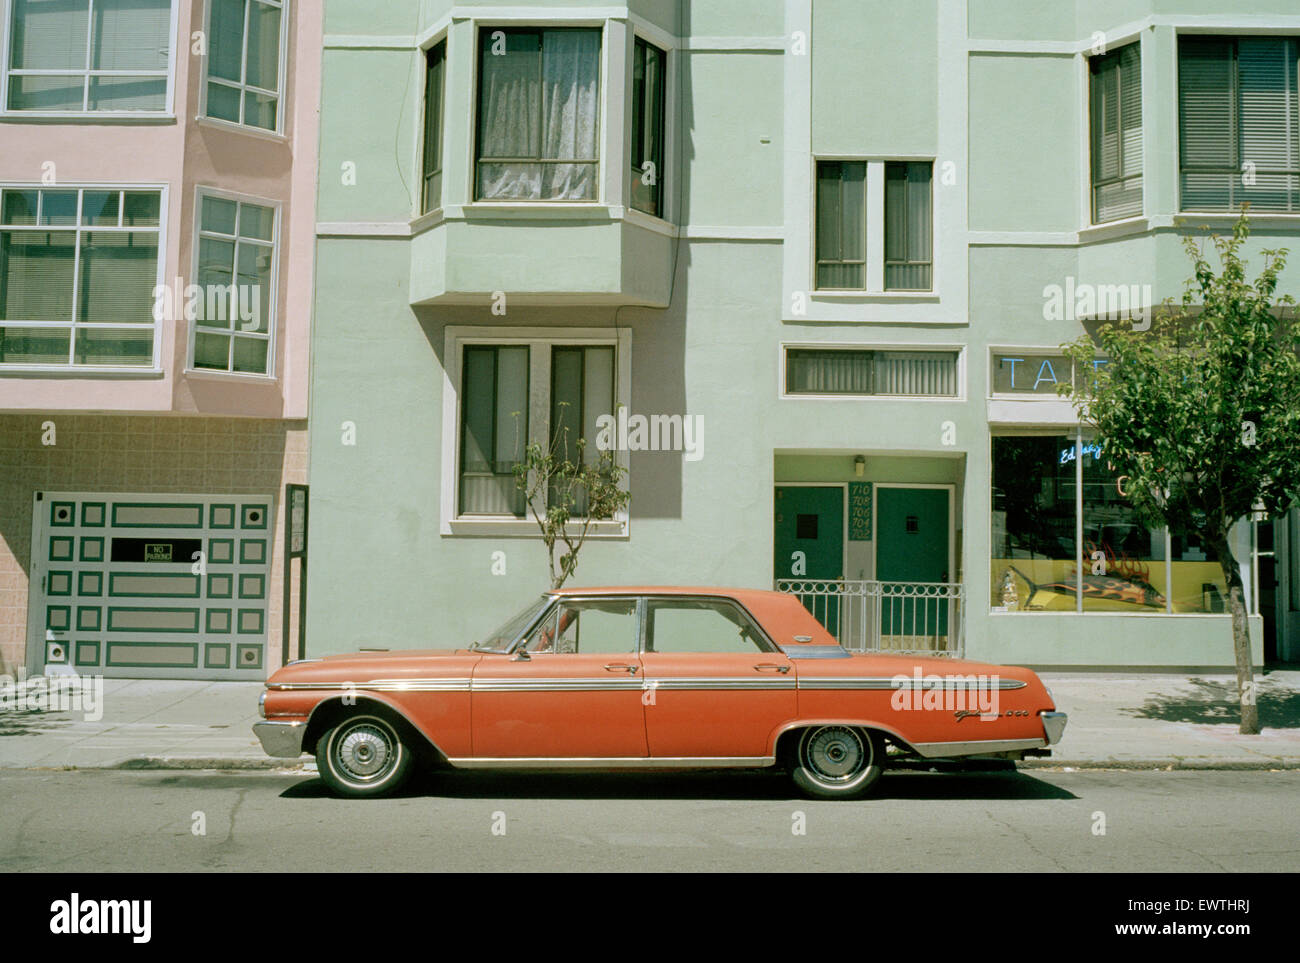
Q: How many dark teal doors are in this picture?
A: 2